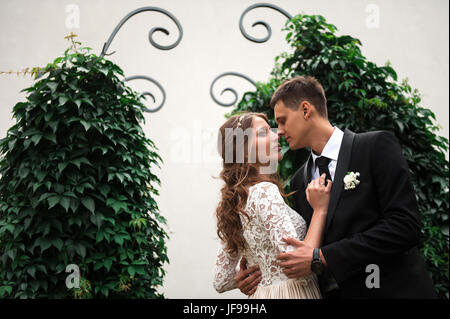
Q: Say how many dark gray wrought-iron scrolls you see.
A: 4